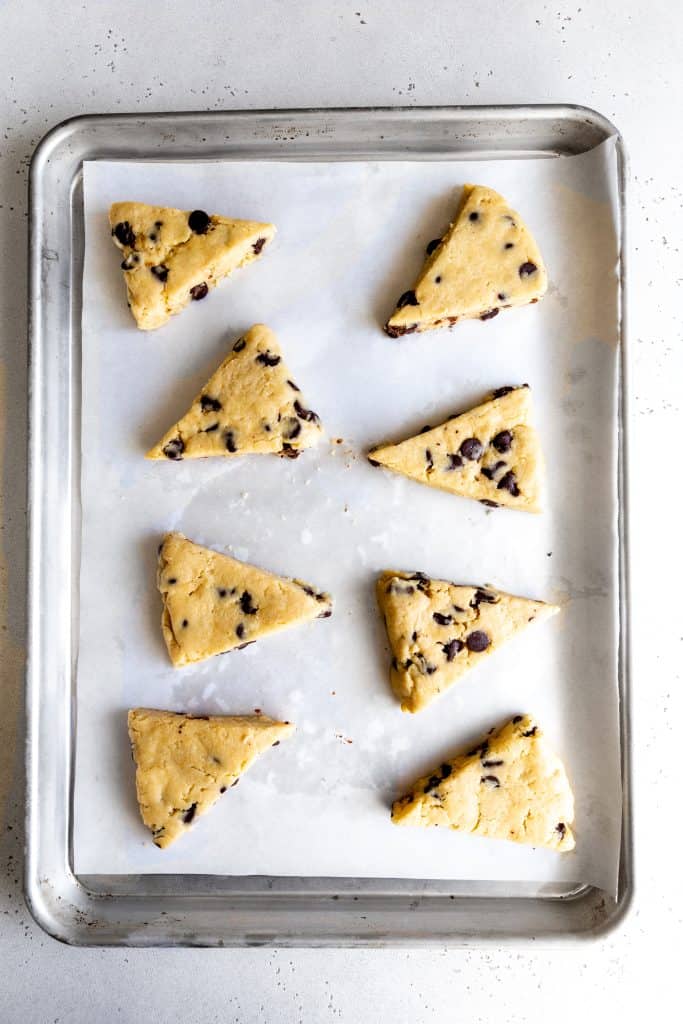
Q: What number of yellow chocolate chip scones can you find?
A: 8